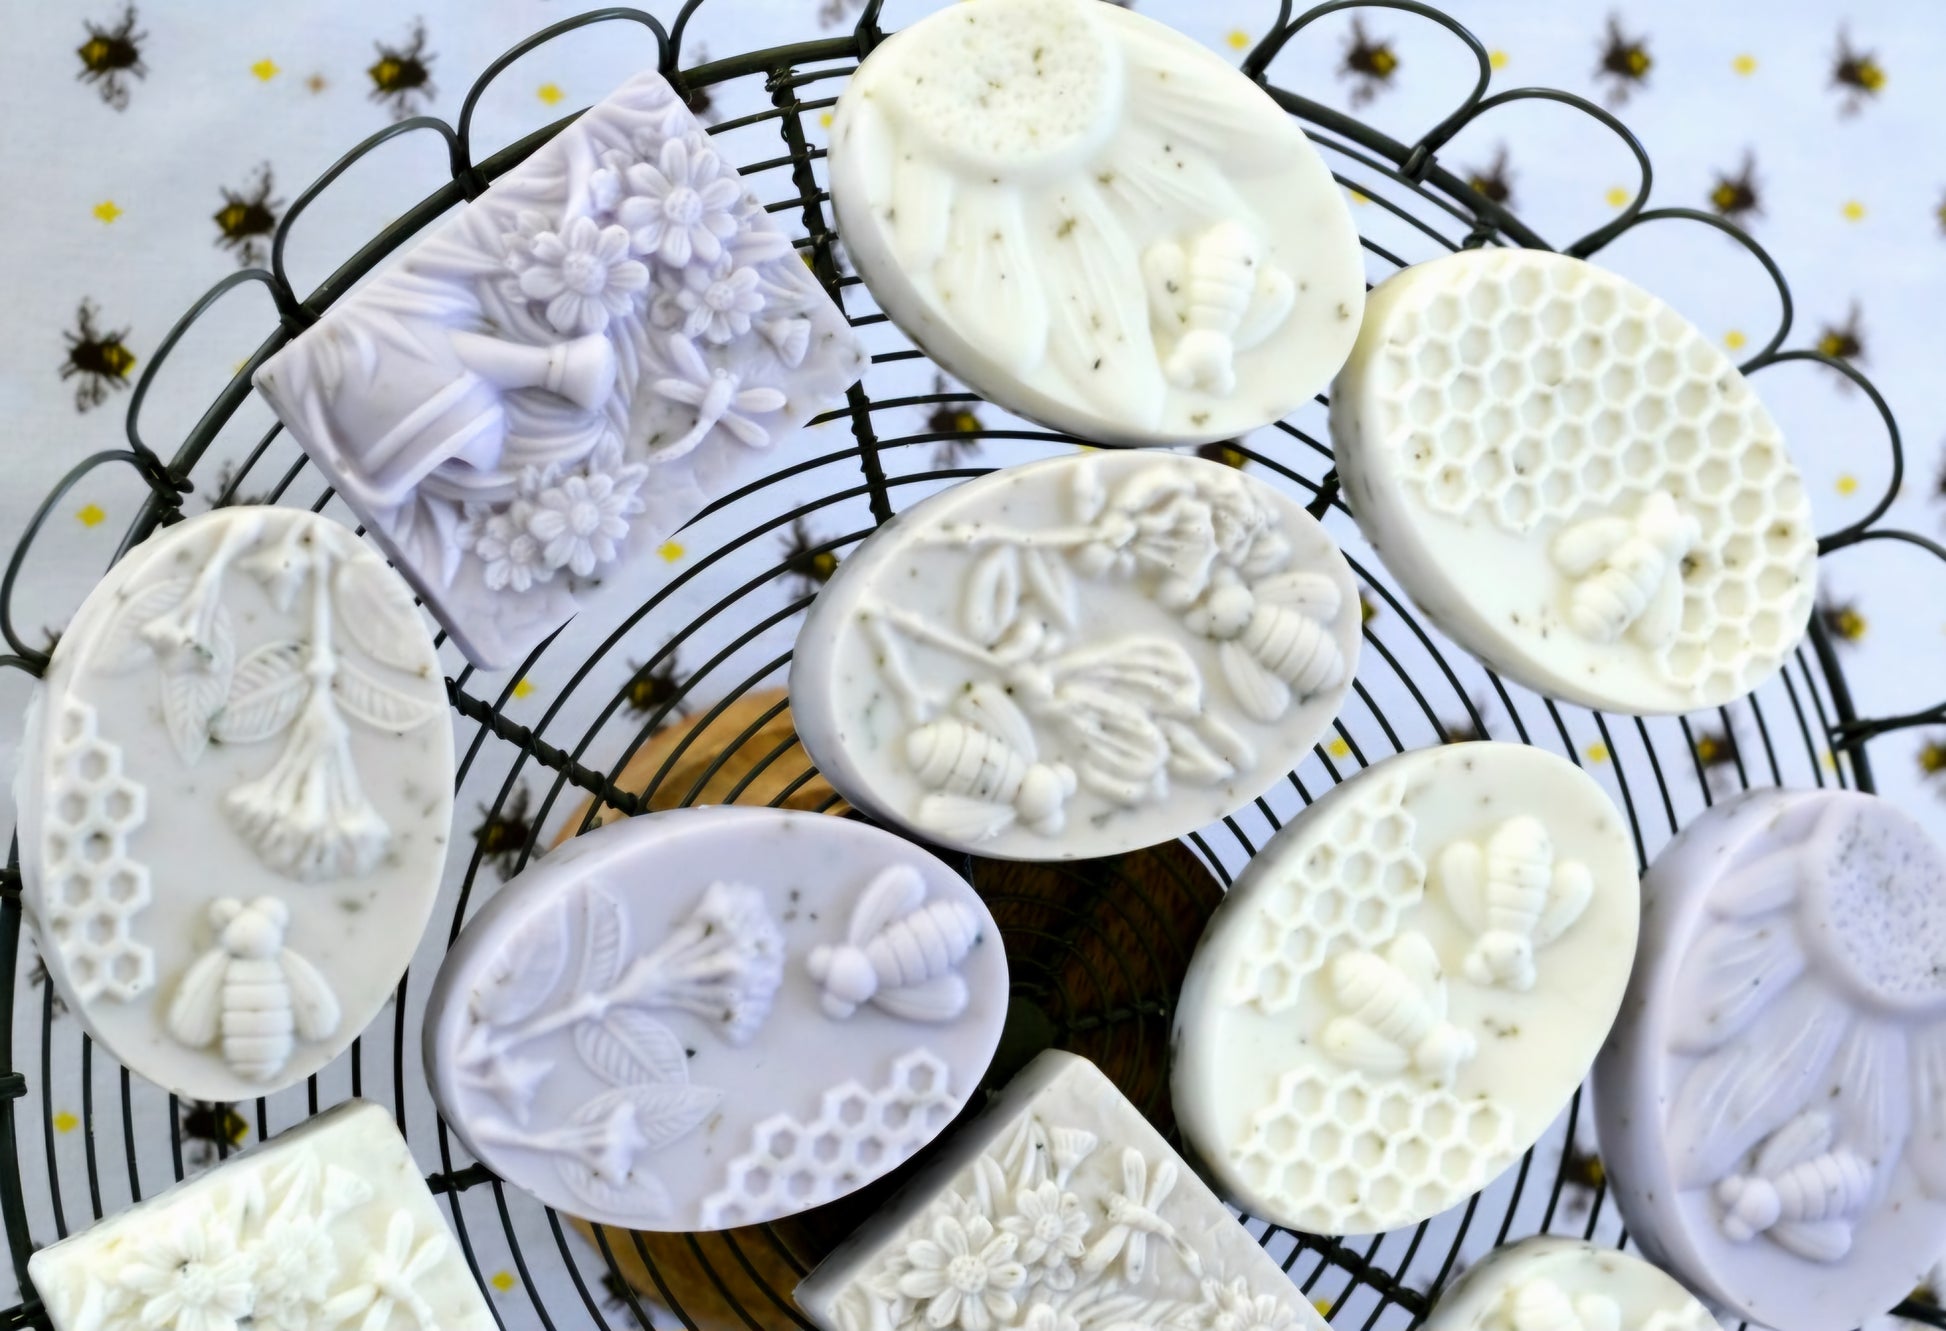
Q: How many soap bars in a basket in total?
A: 11